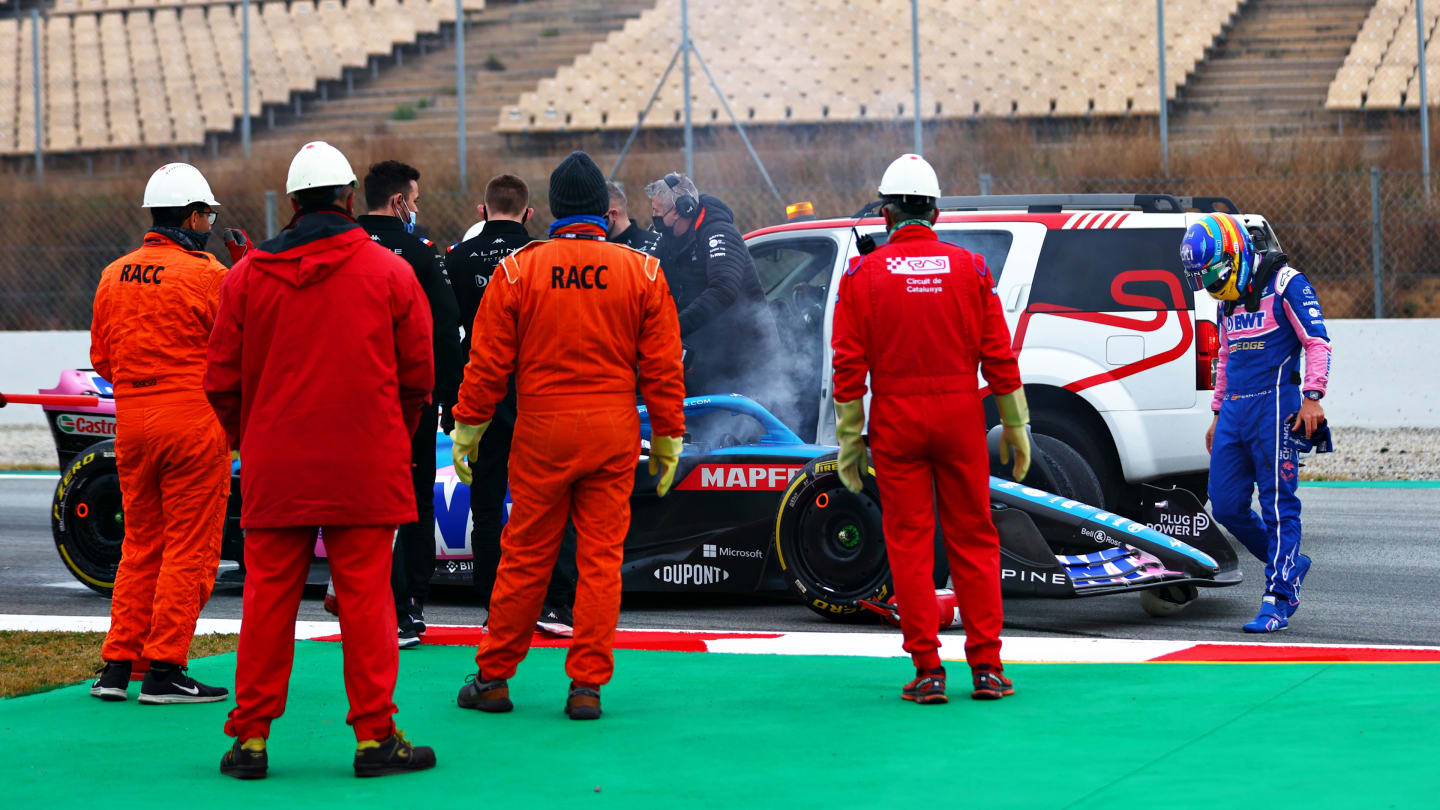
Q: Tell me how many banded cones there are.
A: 0